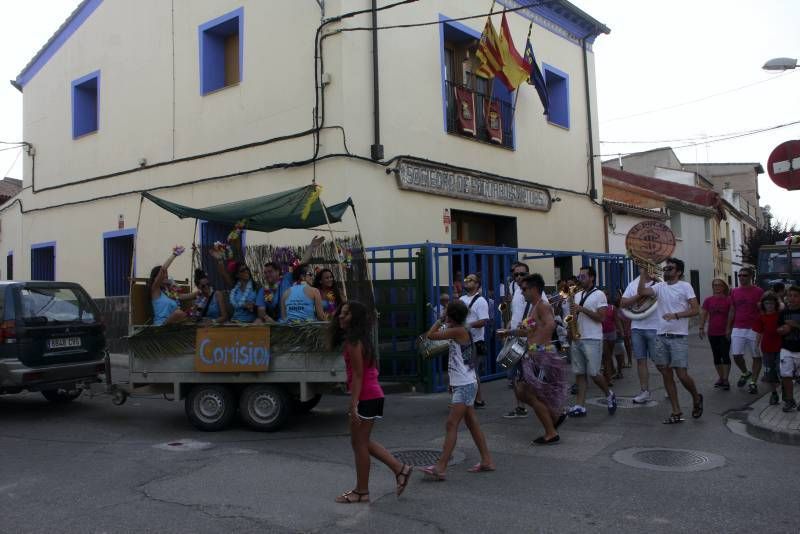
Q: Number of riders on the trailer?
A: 6